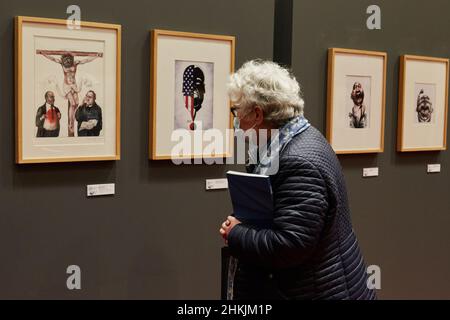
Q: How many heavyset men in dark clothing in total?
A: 2